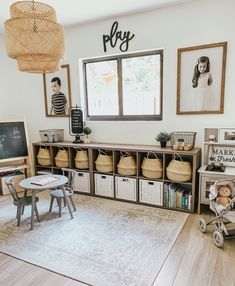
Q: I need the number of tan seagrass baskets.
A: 7